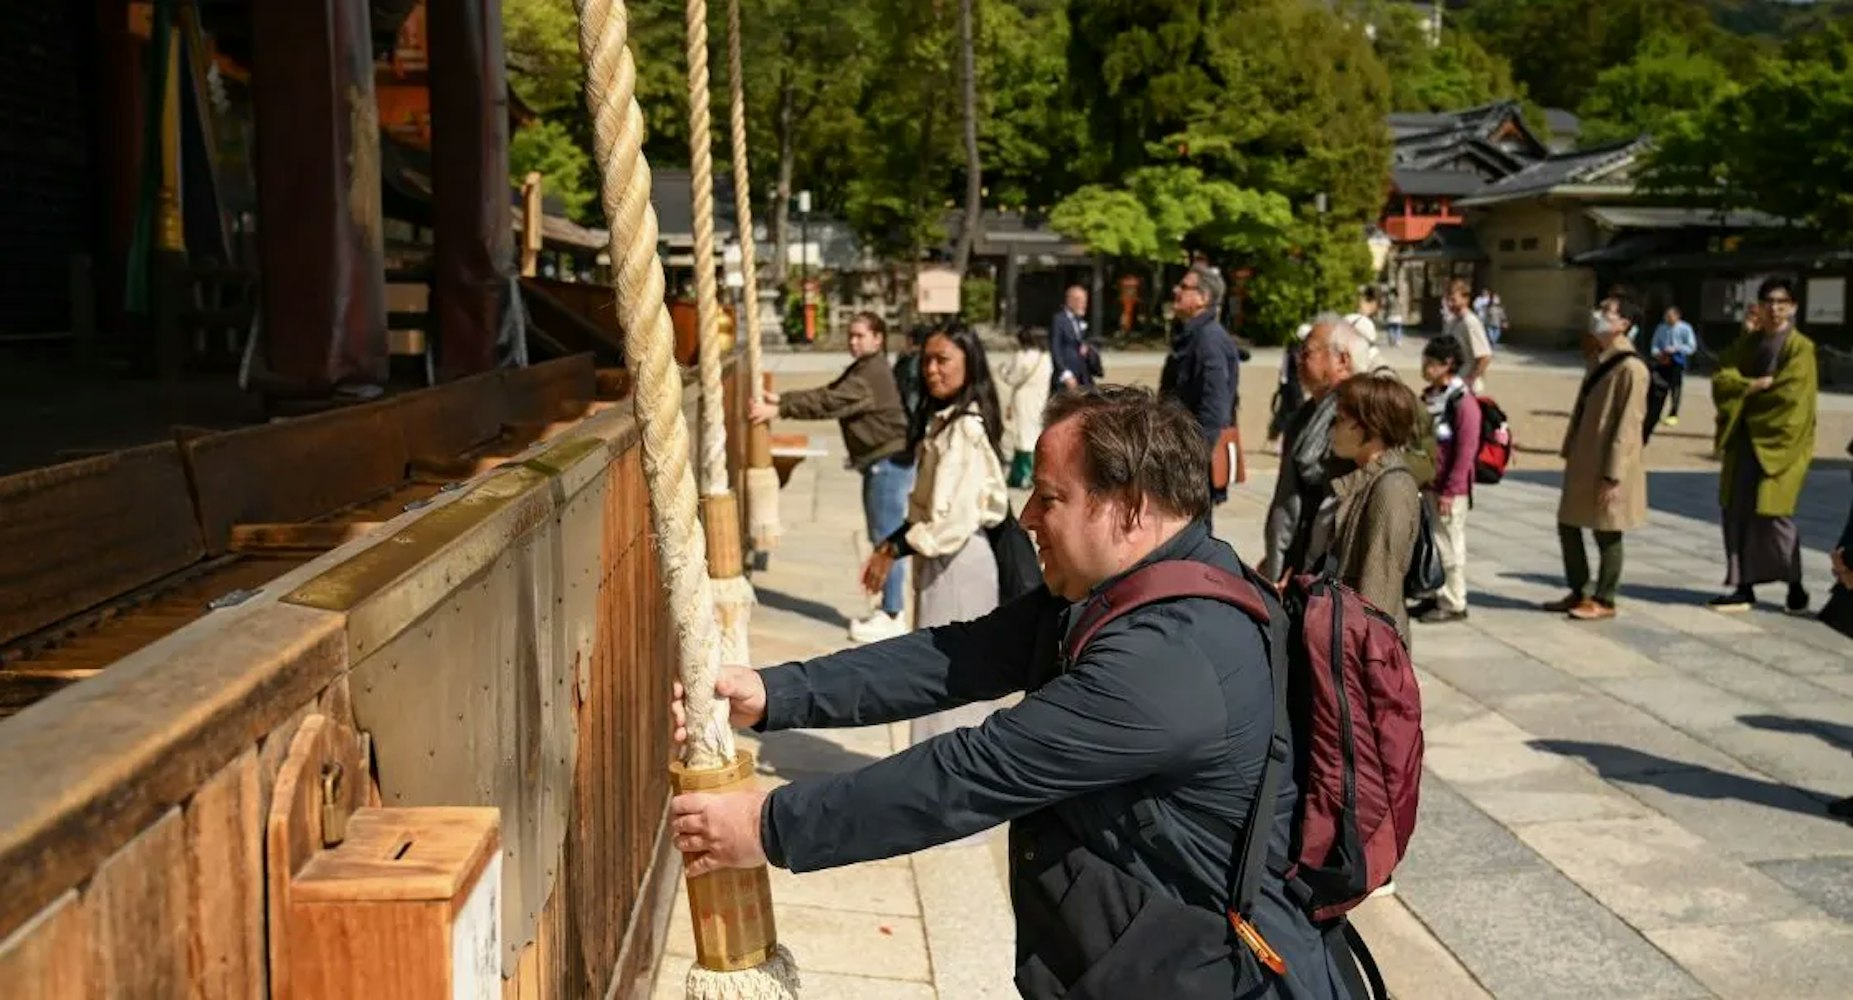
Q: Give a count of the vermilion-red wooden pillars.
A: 2